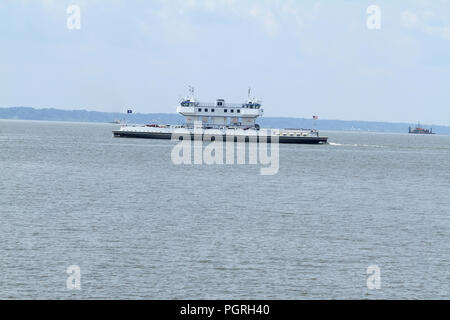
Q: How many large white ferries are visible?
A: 1